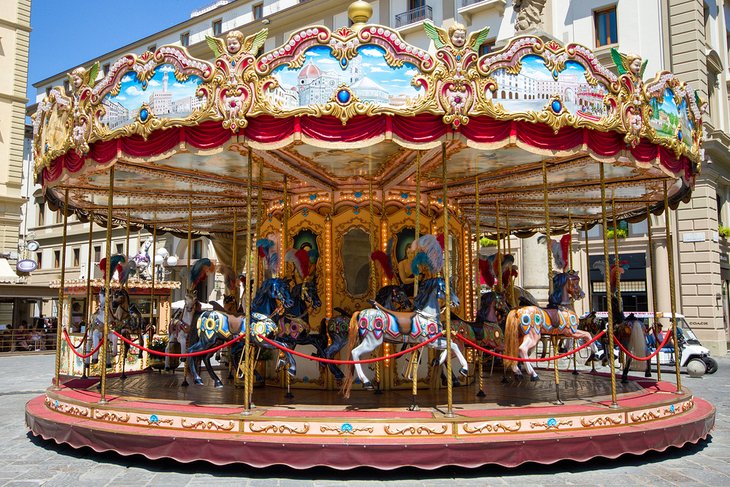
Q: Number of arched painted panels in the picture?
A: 5